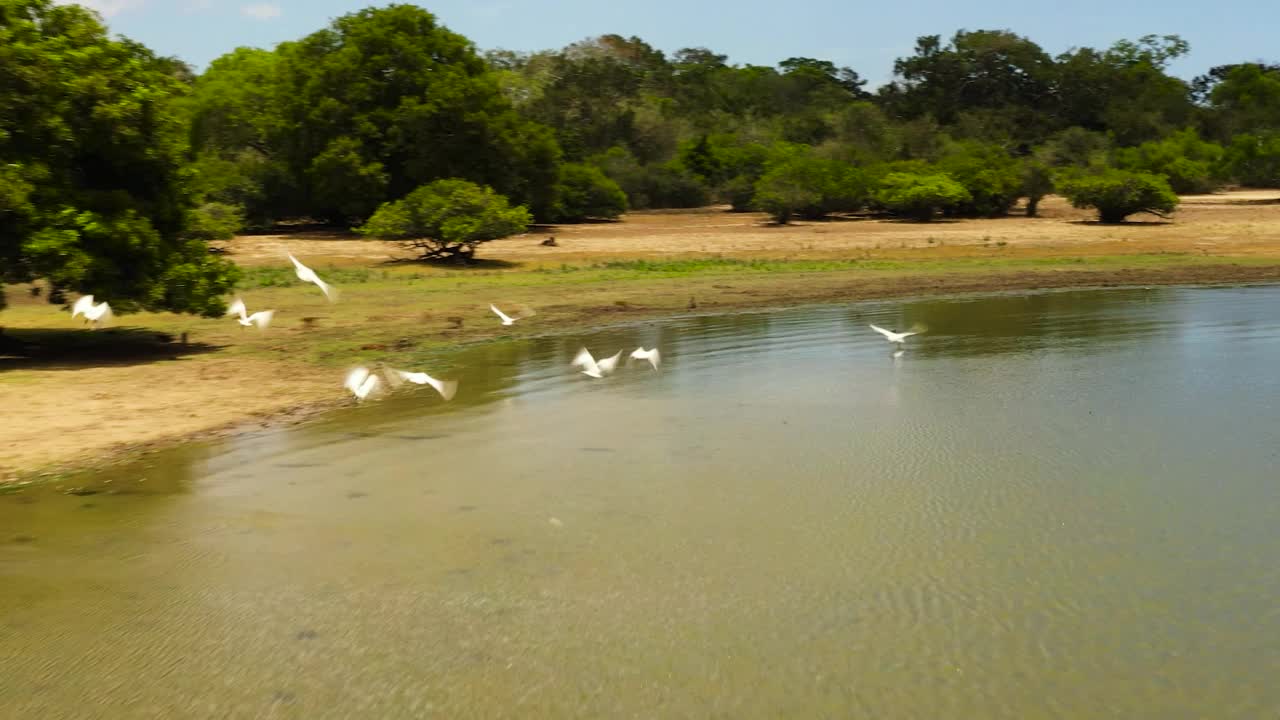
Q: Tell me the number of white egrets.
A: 9